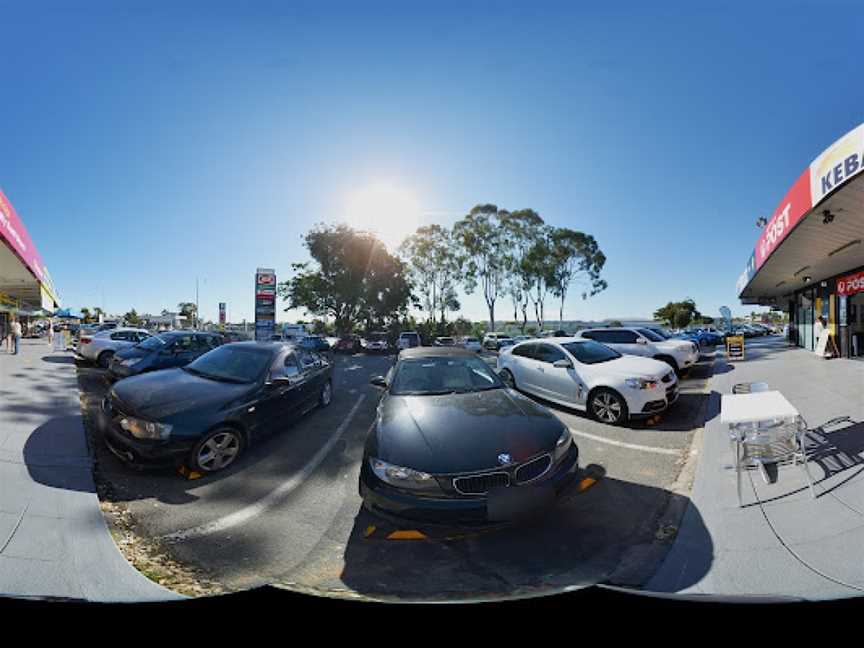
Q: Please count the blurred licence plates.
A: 2